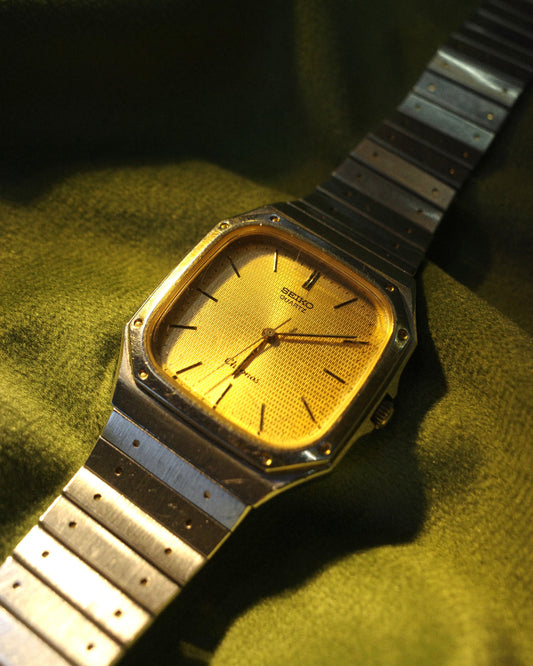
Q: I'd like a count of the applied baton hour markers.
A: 12